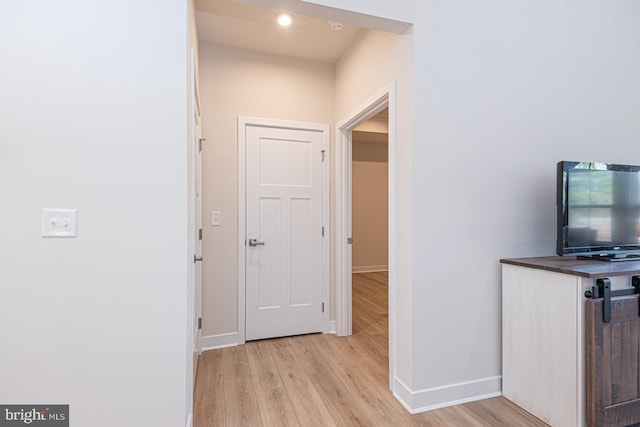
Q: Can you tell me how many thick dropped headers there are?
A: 1